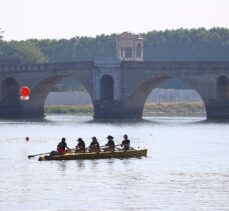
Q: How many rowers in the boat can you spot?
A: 5